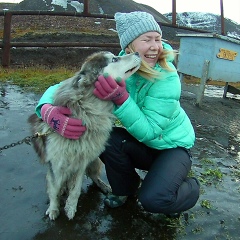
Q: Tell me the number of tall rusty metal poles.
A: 3